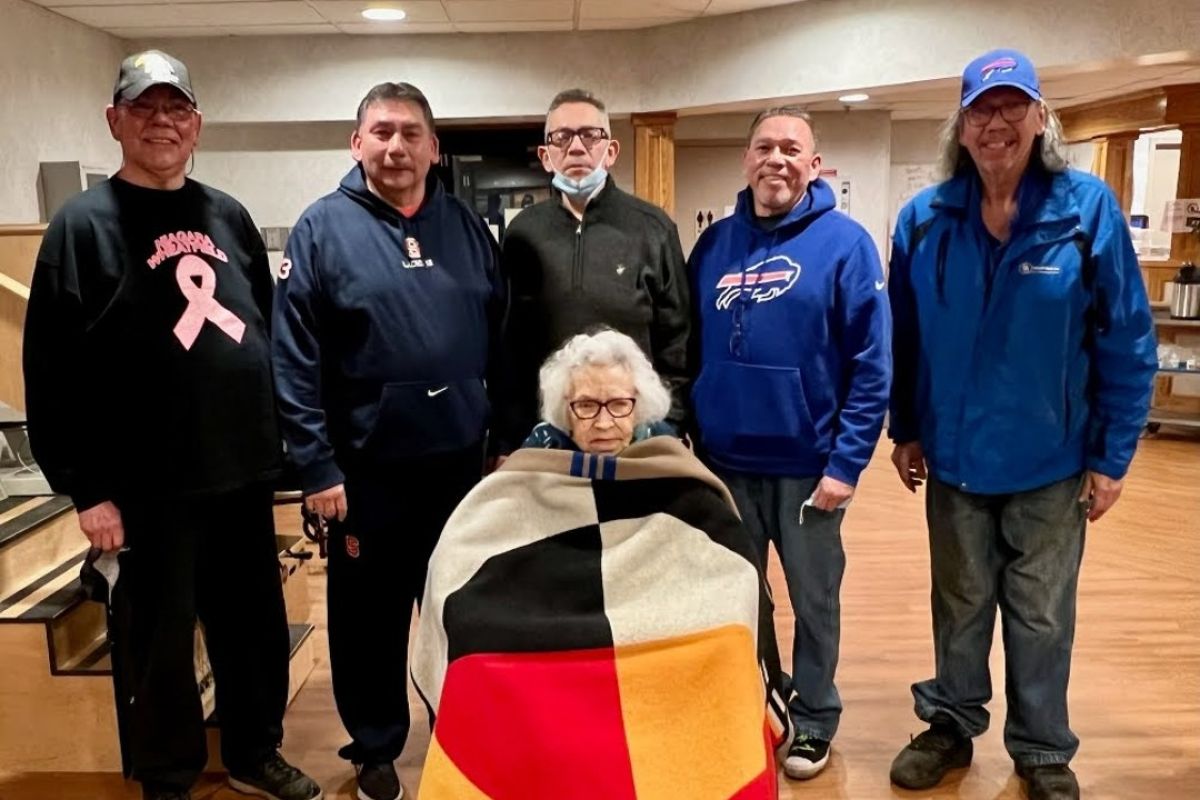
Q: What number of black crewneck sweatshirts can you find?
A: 1